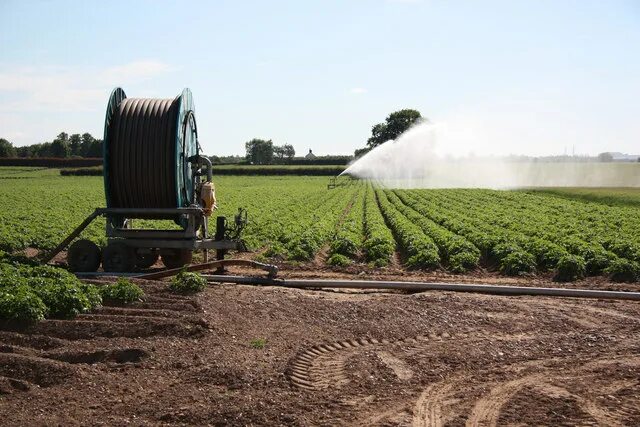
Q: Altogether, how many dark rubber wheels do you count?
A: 4